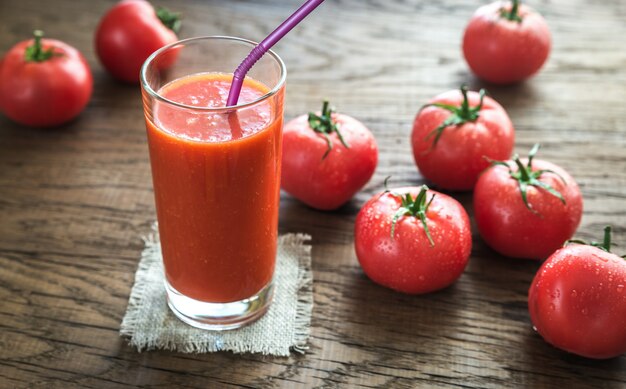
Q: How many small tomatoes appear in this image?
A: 8